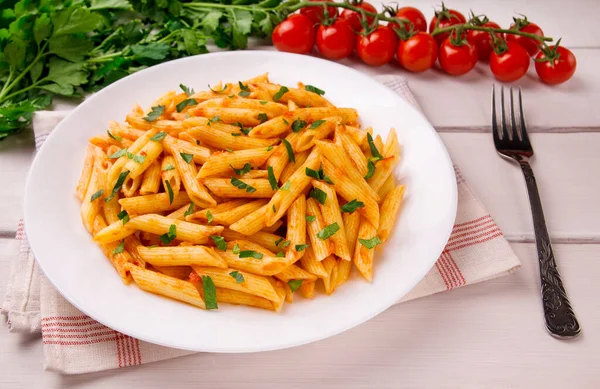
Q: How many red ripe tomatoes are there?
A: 13